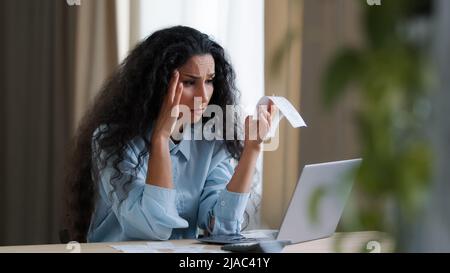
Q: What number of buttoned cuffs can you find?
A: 1